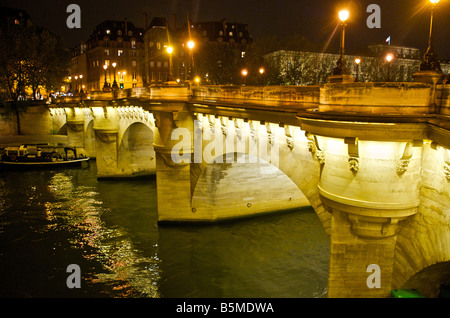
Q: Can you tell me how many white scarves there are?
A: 0